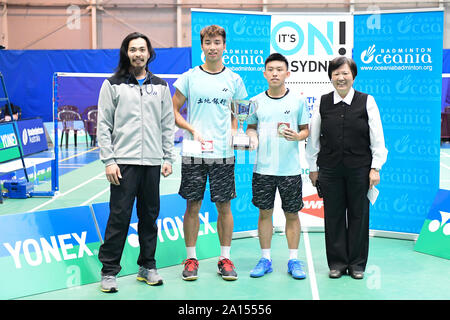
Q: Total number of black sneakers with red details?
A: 2